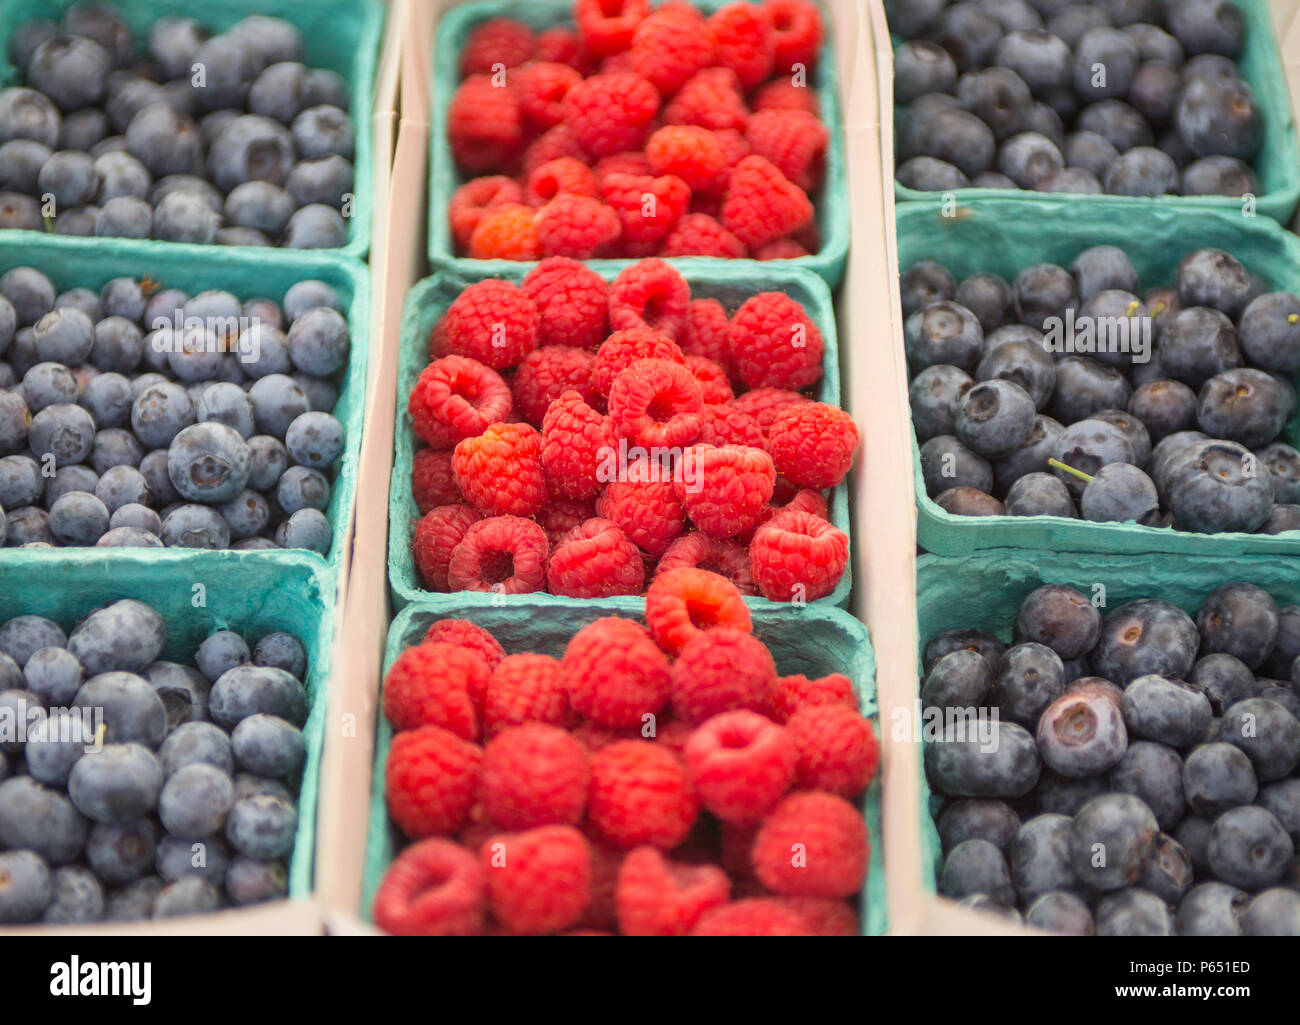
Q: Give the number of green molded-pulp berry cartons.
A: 9